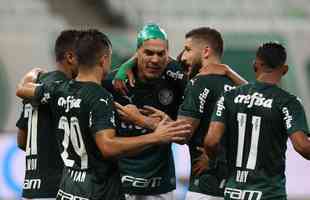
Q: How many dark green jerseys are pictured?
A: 5